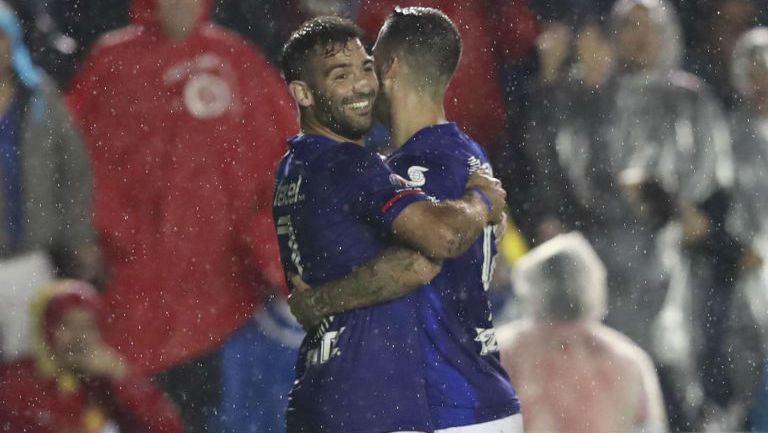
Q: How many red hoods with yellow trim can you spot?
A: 1